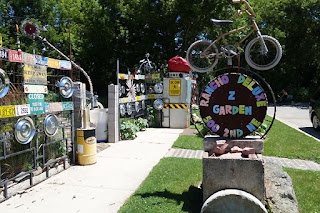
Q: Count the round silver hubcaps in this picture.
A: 14